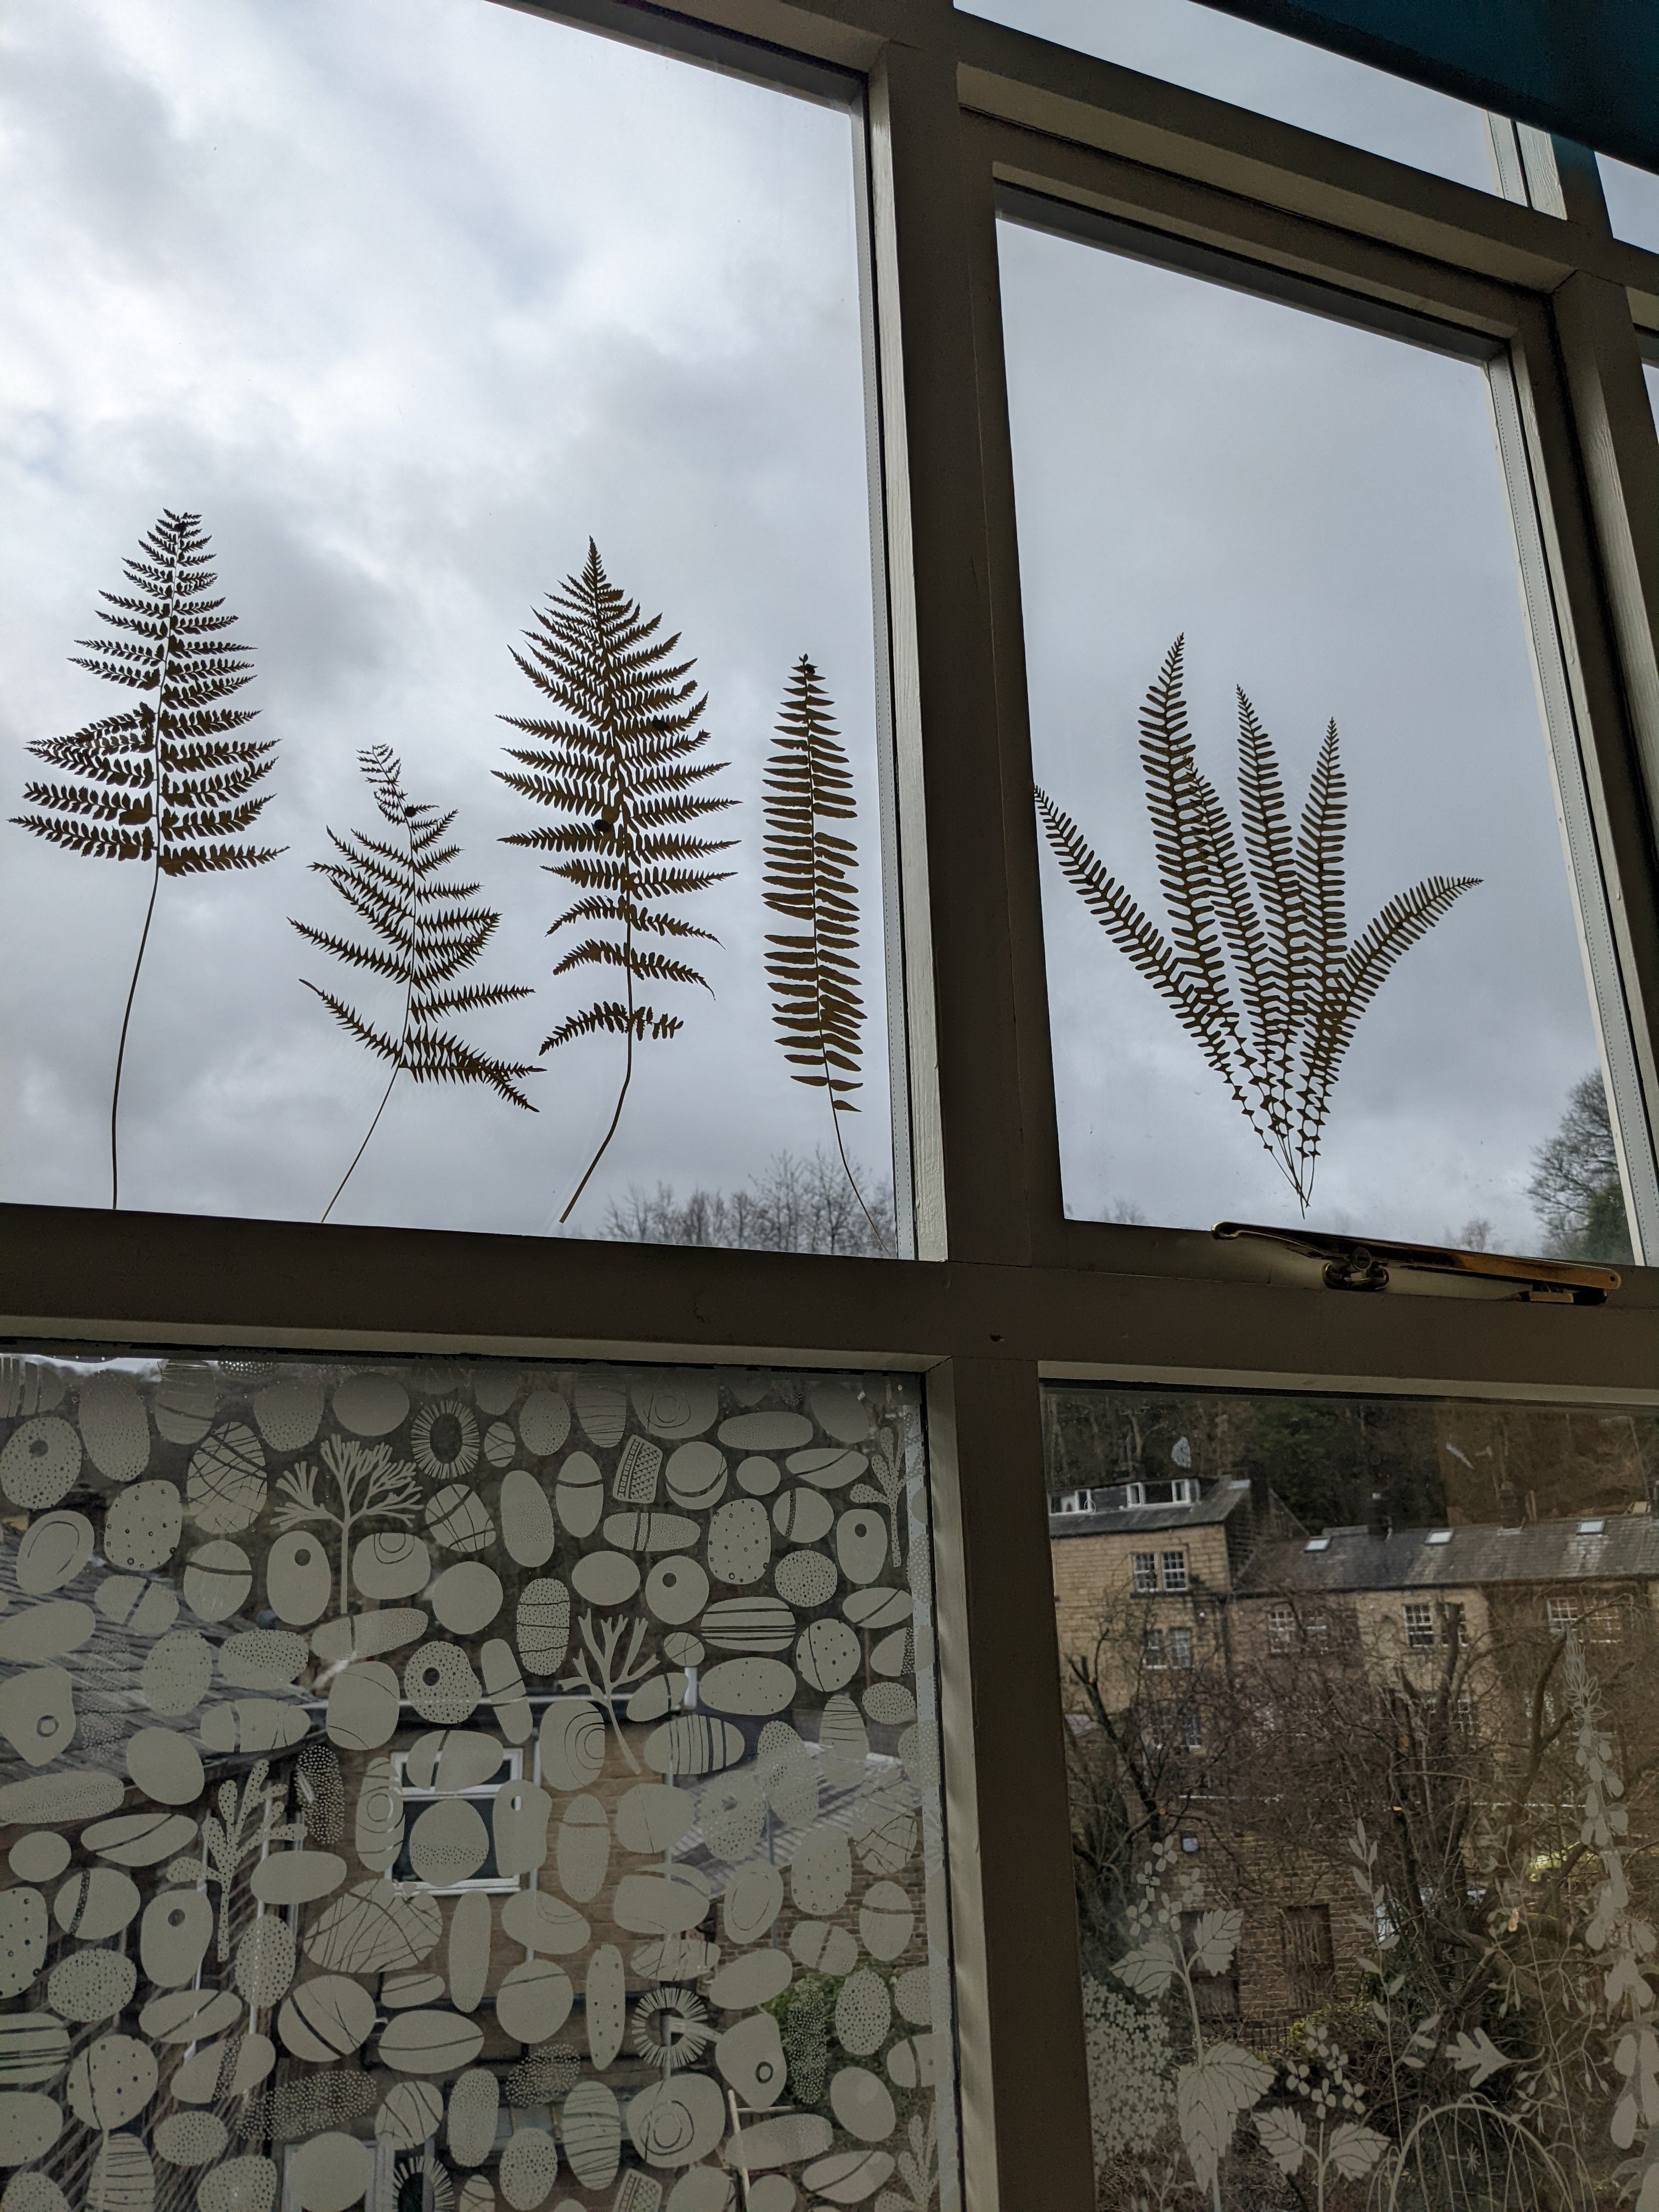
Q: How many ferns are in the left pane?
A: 4